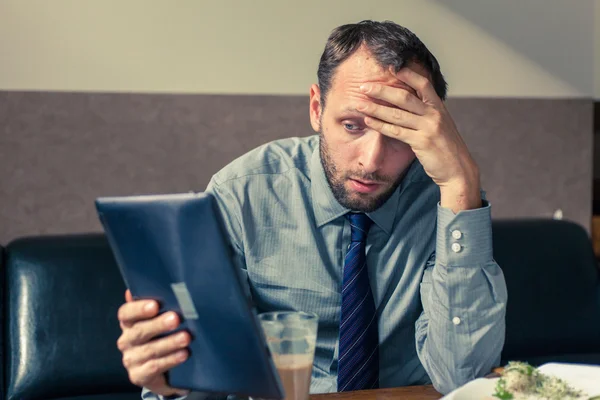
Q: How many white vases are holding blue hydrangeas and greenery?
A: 0